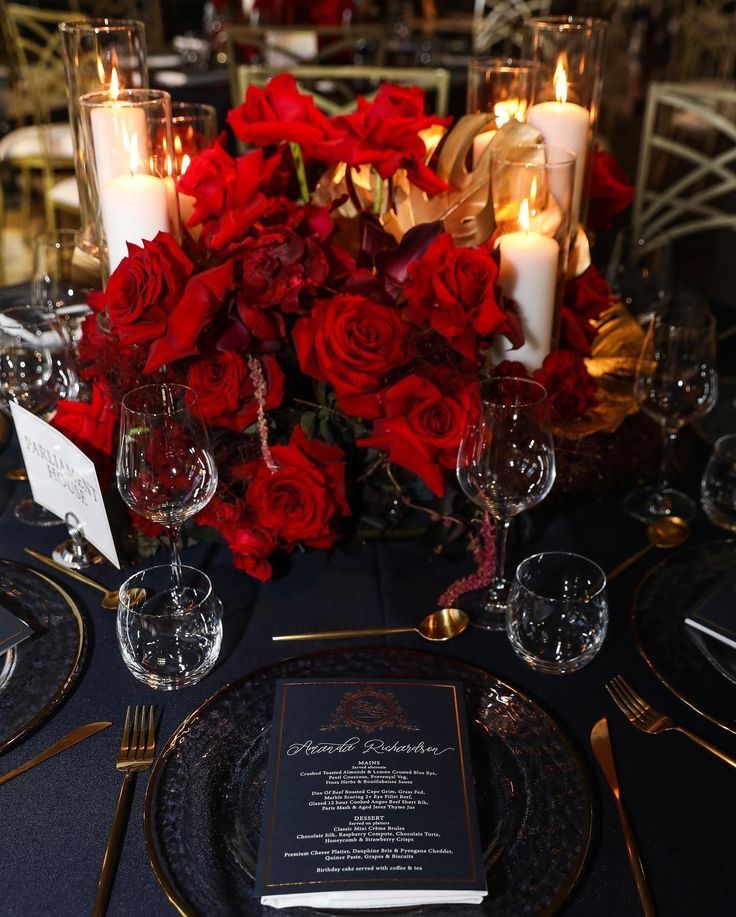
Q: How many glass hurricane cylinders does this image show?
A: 6